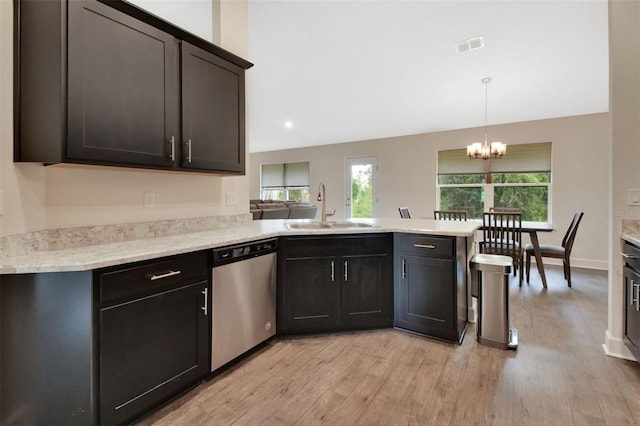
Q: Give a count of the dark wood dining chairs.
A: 6